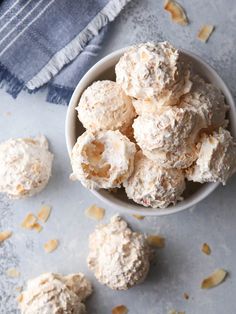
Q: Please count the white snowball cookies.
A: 10